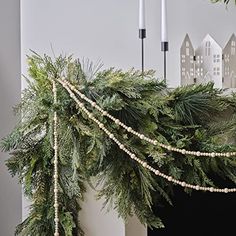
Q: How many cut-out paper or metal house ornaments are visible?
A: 3